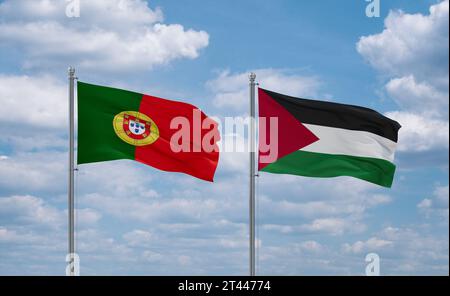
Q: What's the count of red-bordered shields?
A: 1